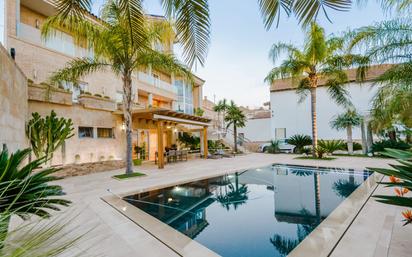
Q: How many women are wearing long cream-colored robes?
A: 0